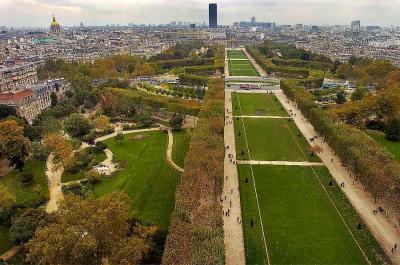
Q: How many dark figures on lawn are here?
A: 14